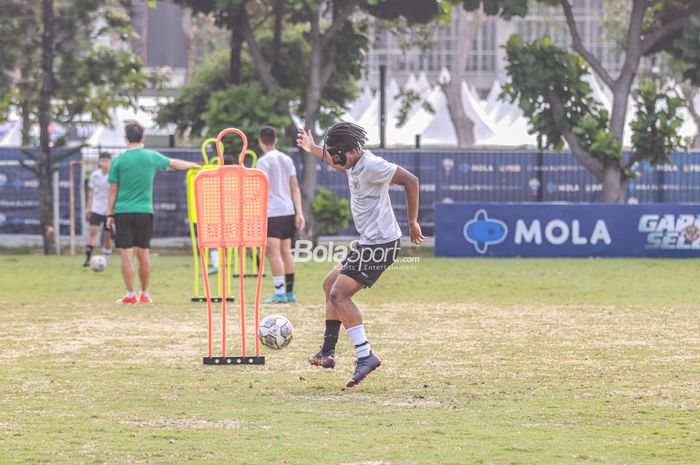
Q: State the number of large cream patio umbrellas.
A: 0